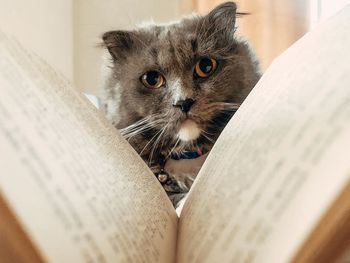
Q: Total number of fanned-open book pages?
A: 2